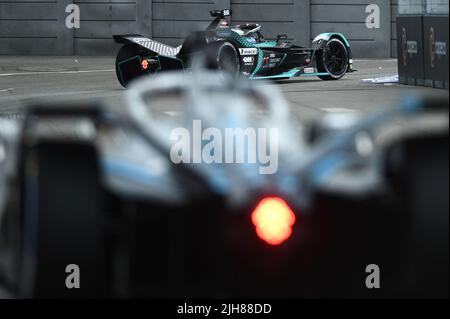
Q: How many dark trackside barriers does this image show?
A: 2